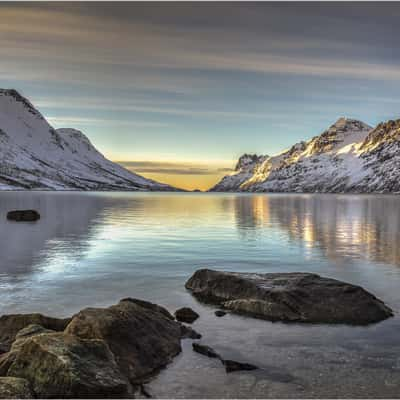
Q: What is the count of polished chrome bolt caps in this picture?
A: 0